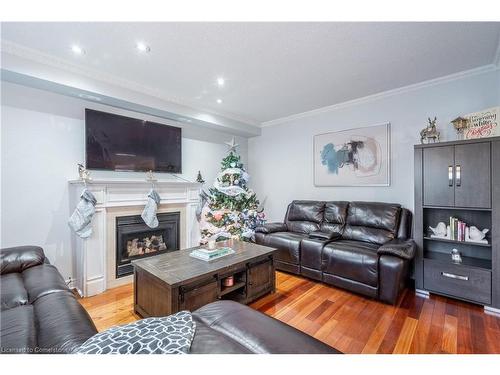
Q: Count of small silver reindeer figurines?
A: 1